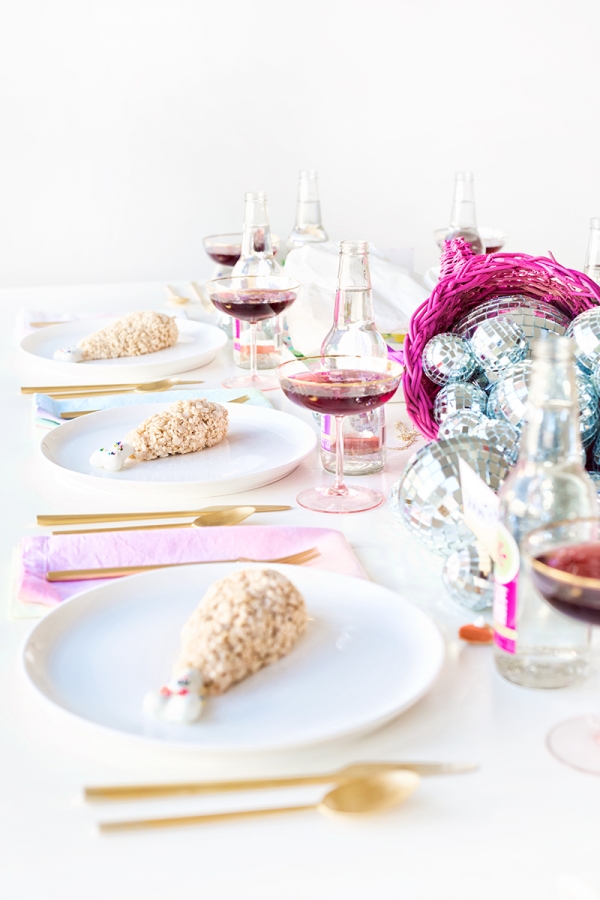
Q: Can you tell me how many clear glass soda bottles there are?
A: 6